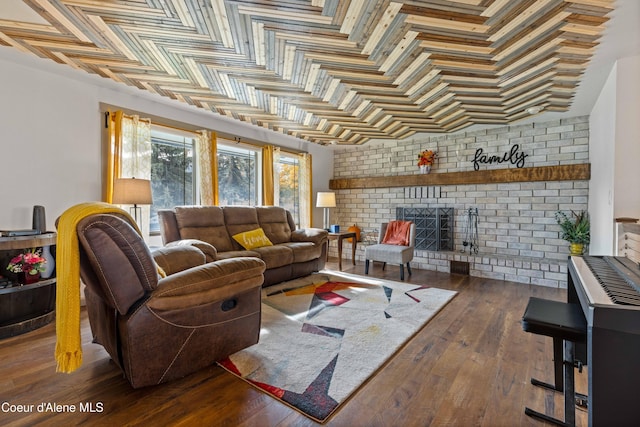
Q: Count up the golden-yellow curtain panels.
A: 4